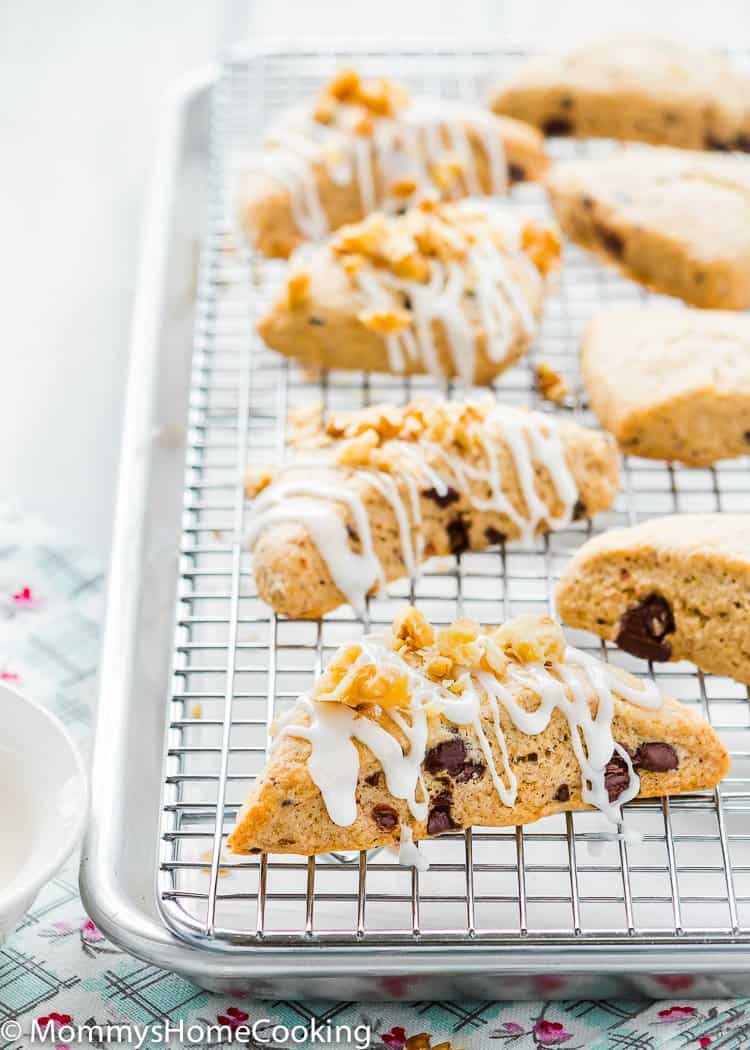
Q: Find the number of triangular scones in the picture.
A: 8